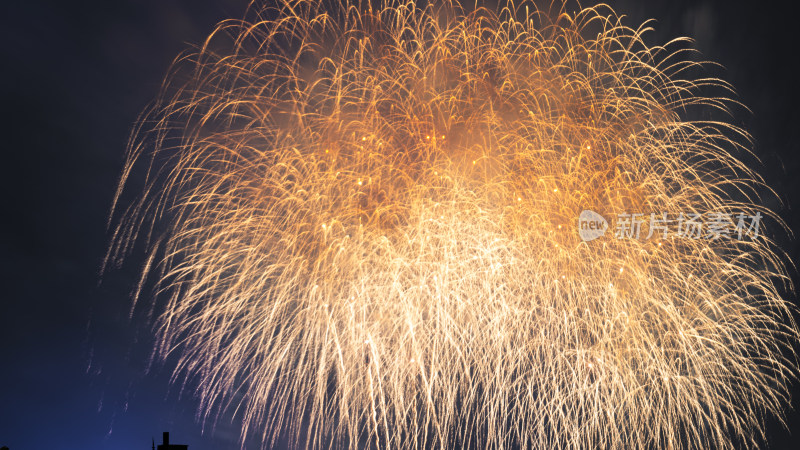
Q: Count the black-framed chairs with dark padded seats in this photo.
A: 0